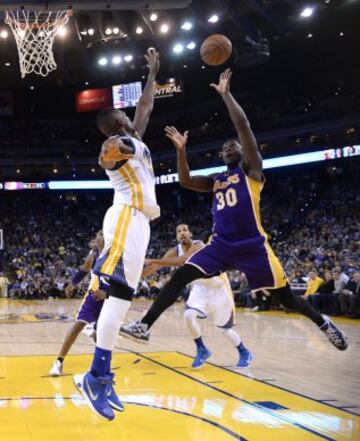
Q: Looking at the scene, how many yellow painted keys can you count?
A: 1